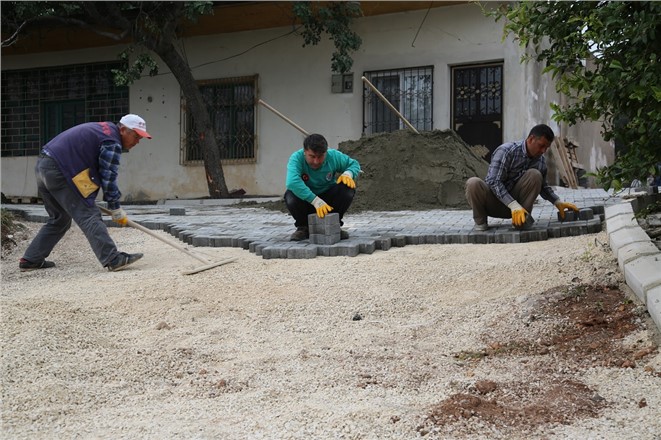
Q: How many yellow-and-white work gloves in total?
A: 5